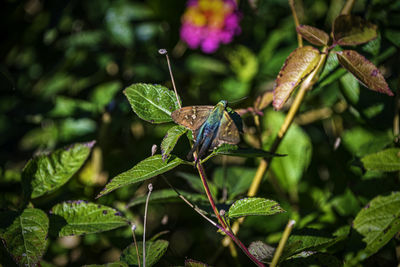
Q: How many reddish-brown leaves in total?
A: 4